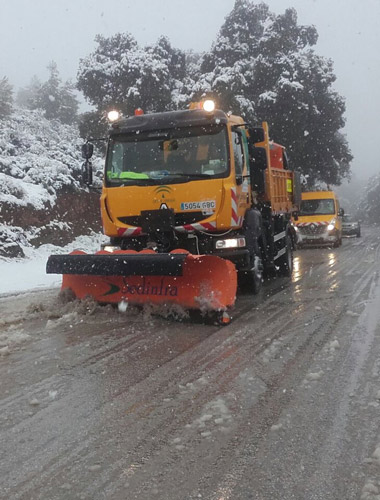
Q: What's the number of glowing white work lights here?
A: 2